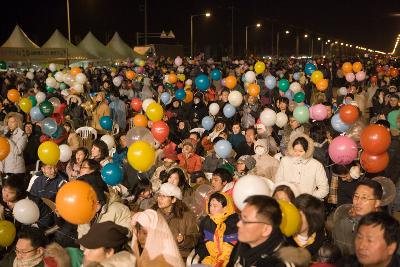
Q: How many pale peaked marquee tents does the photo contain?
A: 4